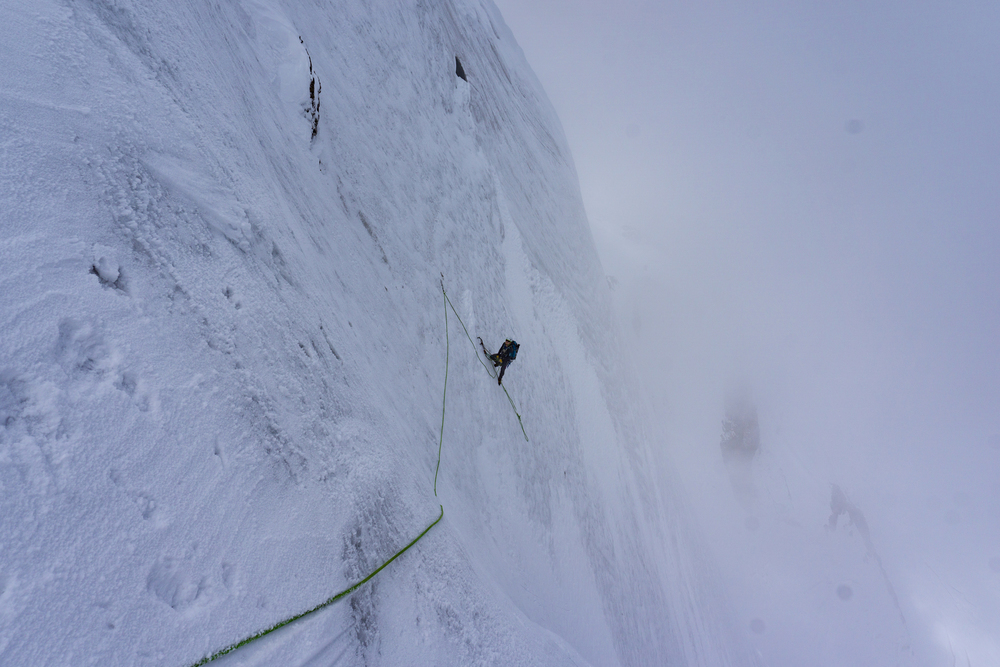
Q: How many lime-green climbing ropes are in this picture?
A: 1